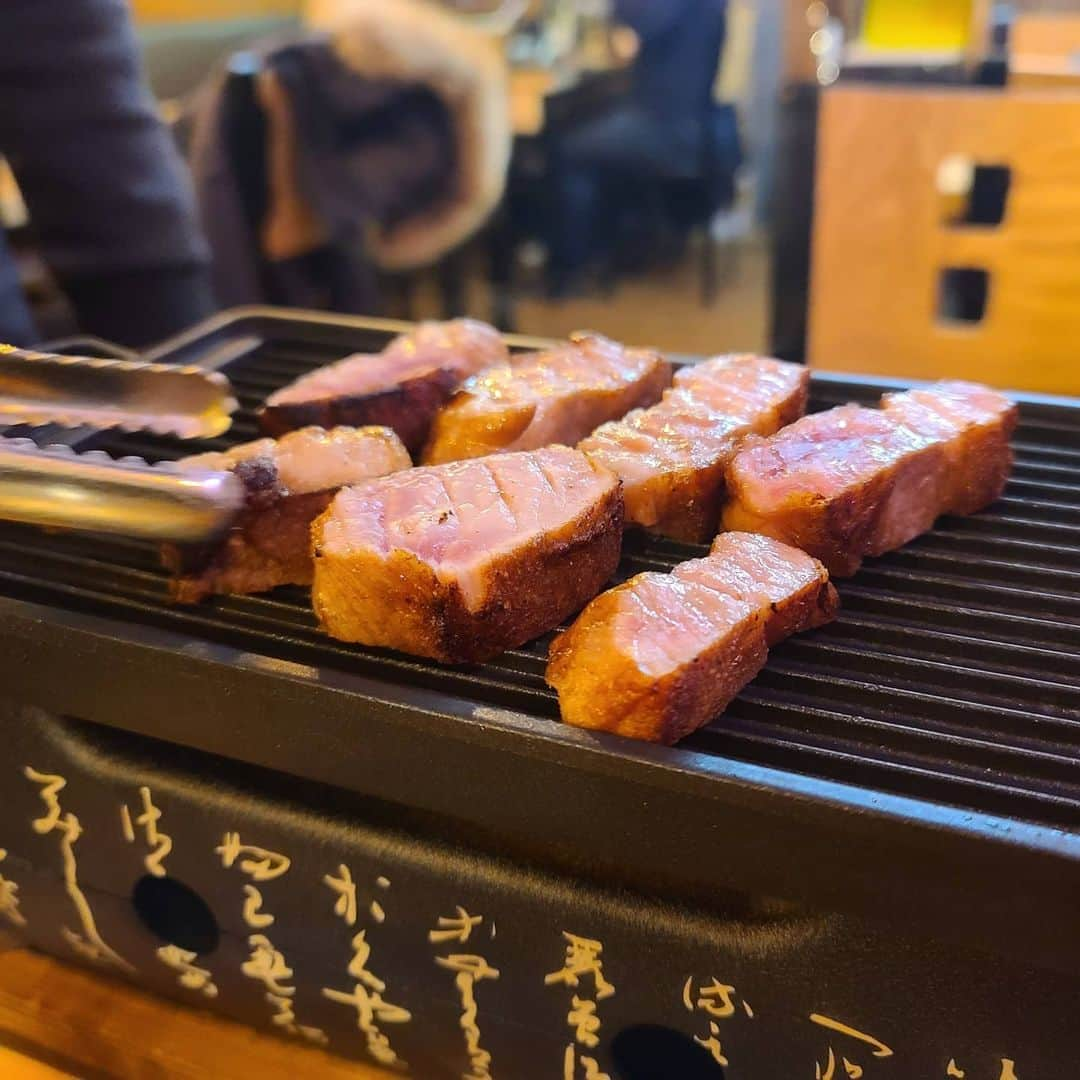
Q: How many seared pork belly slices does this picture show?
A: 7